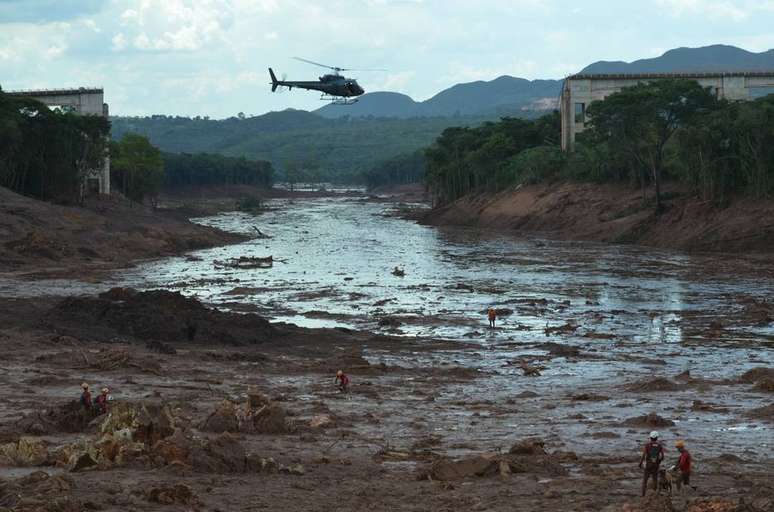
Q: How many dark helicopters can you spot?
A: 1